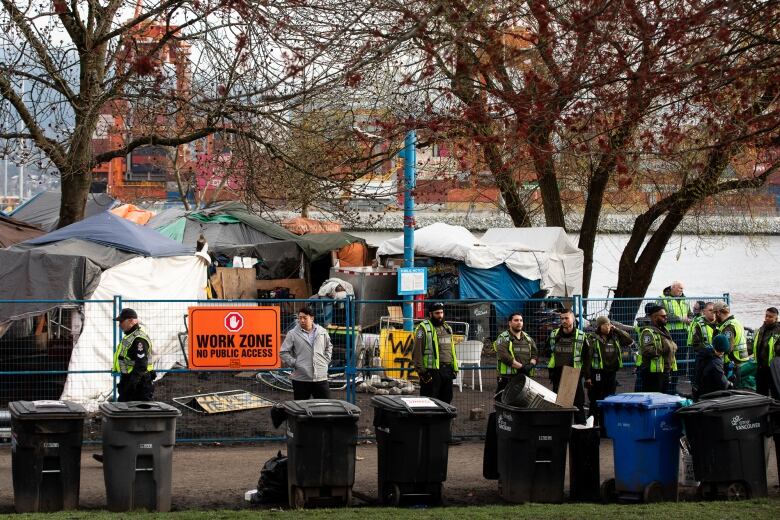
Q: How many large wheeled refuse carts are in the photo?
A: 7